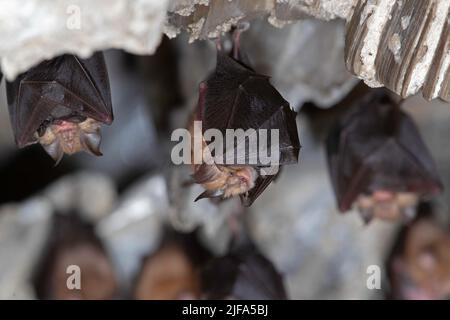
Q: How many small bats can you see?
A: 7